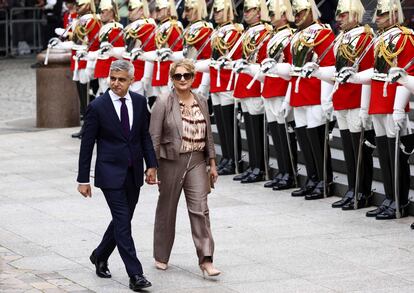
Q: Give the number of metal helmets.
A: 11